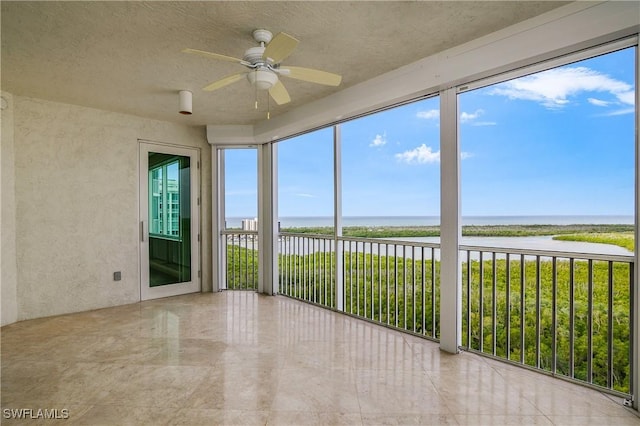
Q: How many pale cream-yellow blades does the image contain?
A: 5